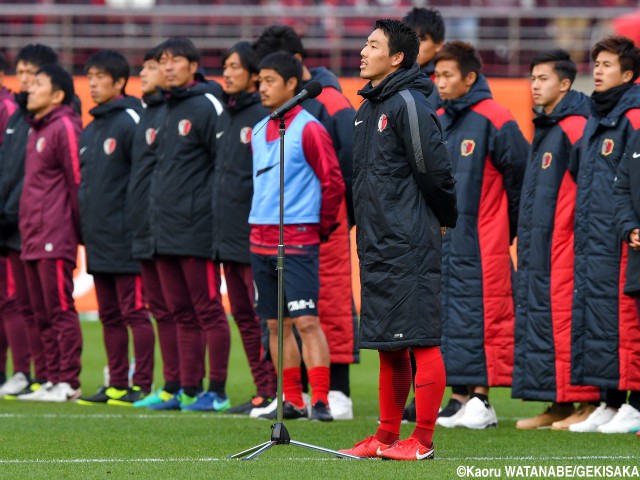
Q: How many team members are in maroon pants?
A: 7